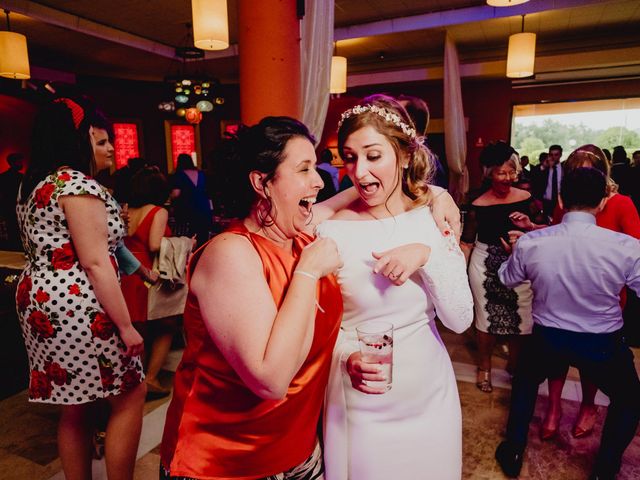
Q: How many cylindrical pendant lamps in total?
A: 5